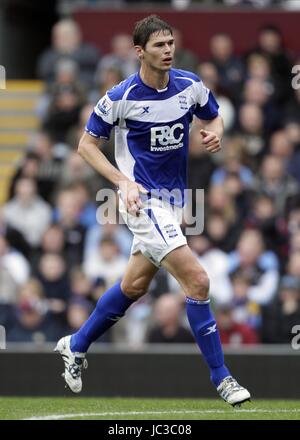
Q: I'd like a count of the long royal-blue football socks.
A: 2